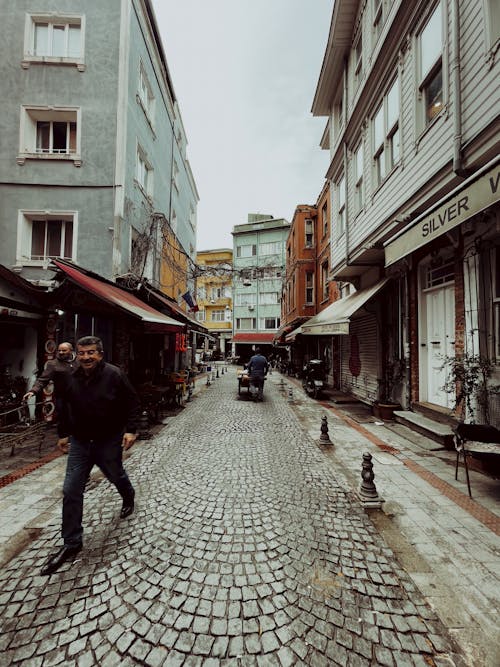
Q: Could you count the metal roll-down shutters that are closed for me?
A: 1